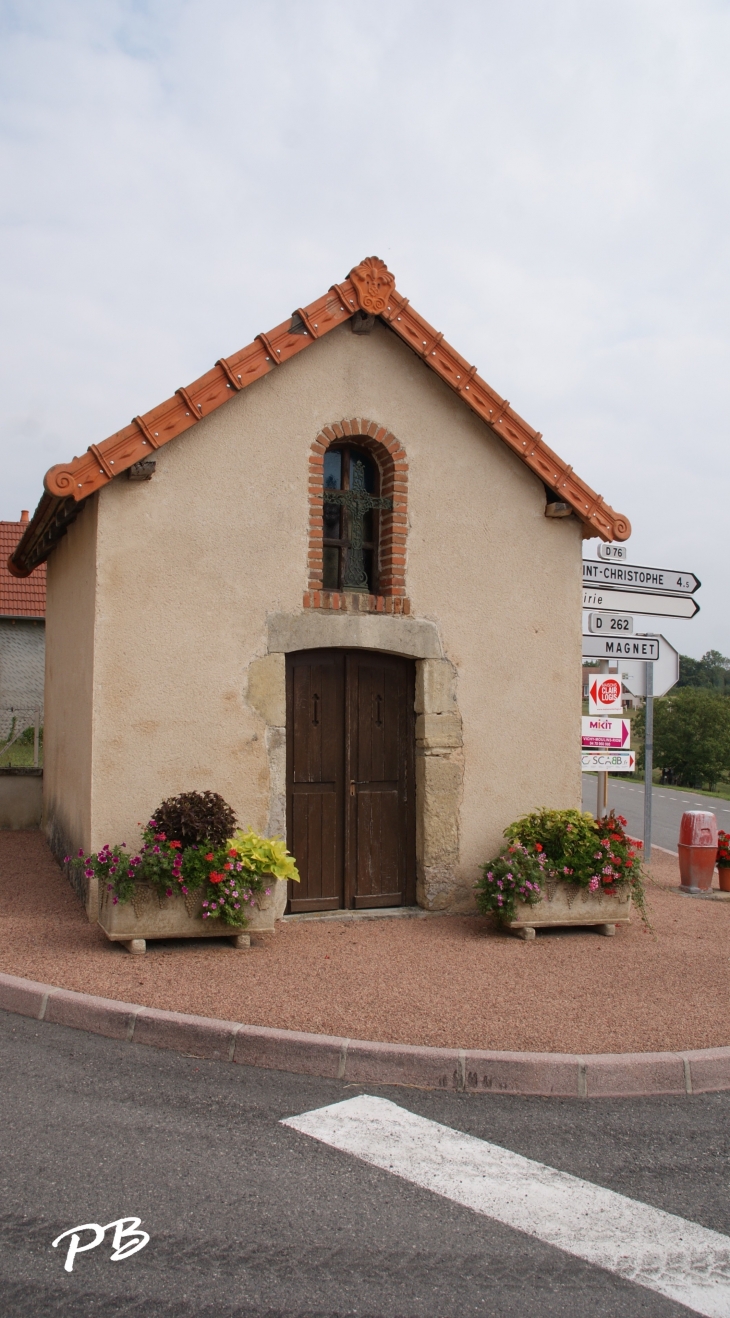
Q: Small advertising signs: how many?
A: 3